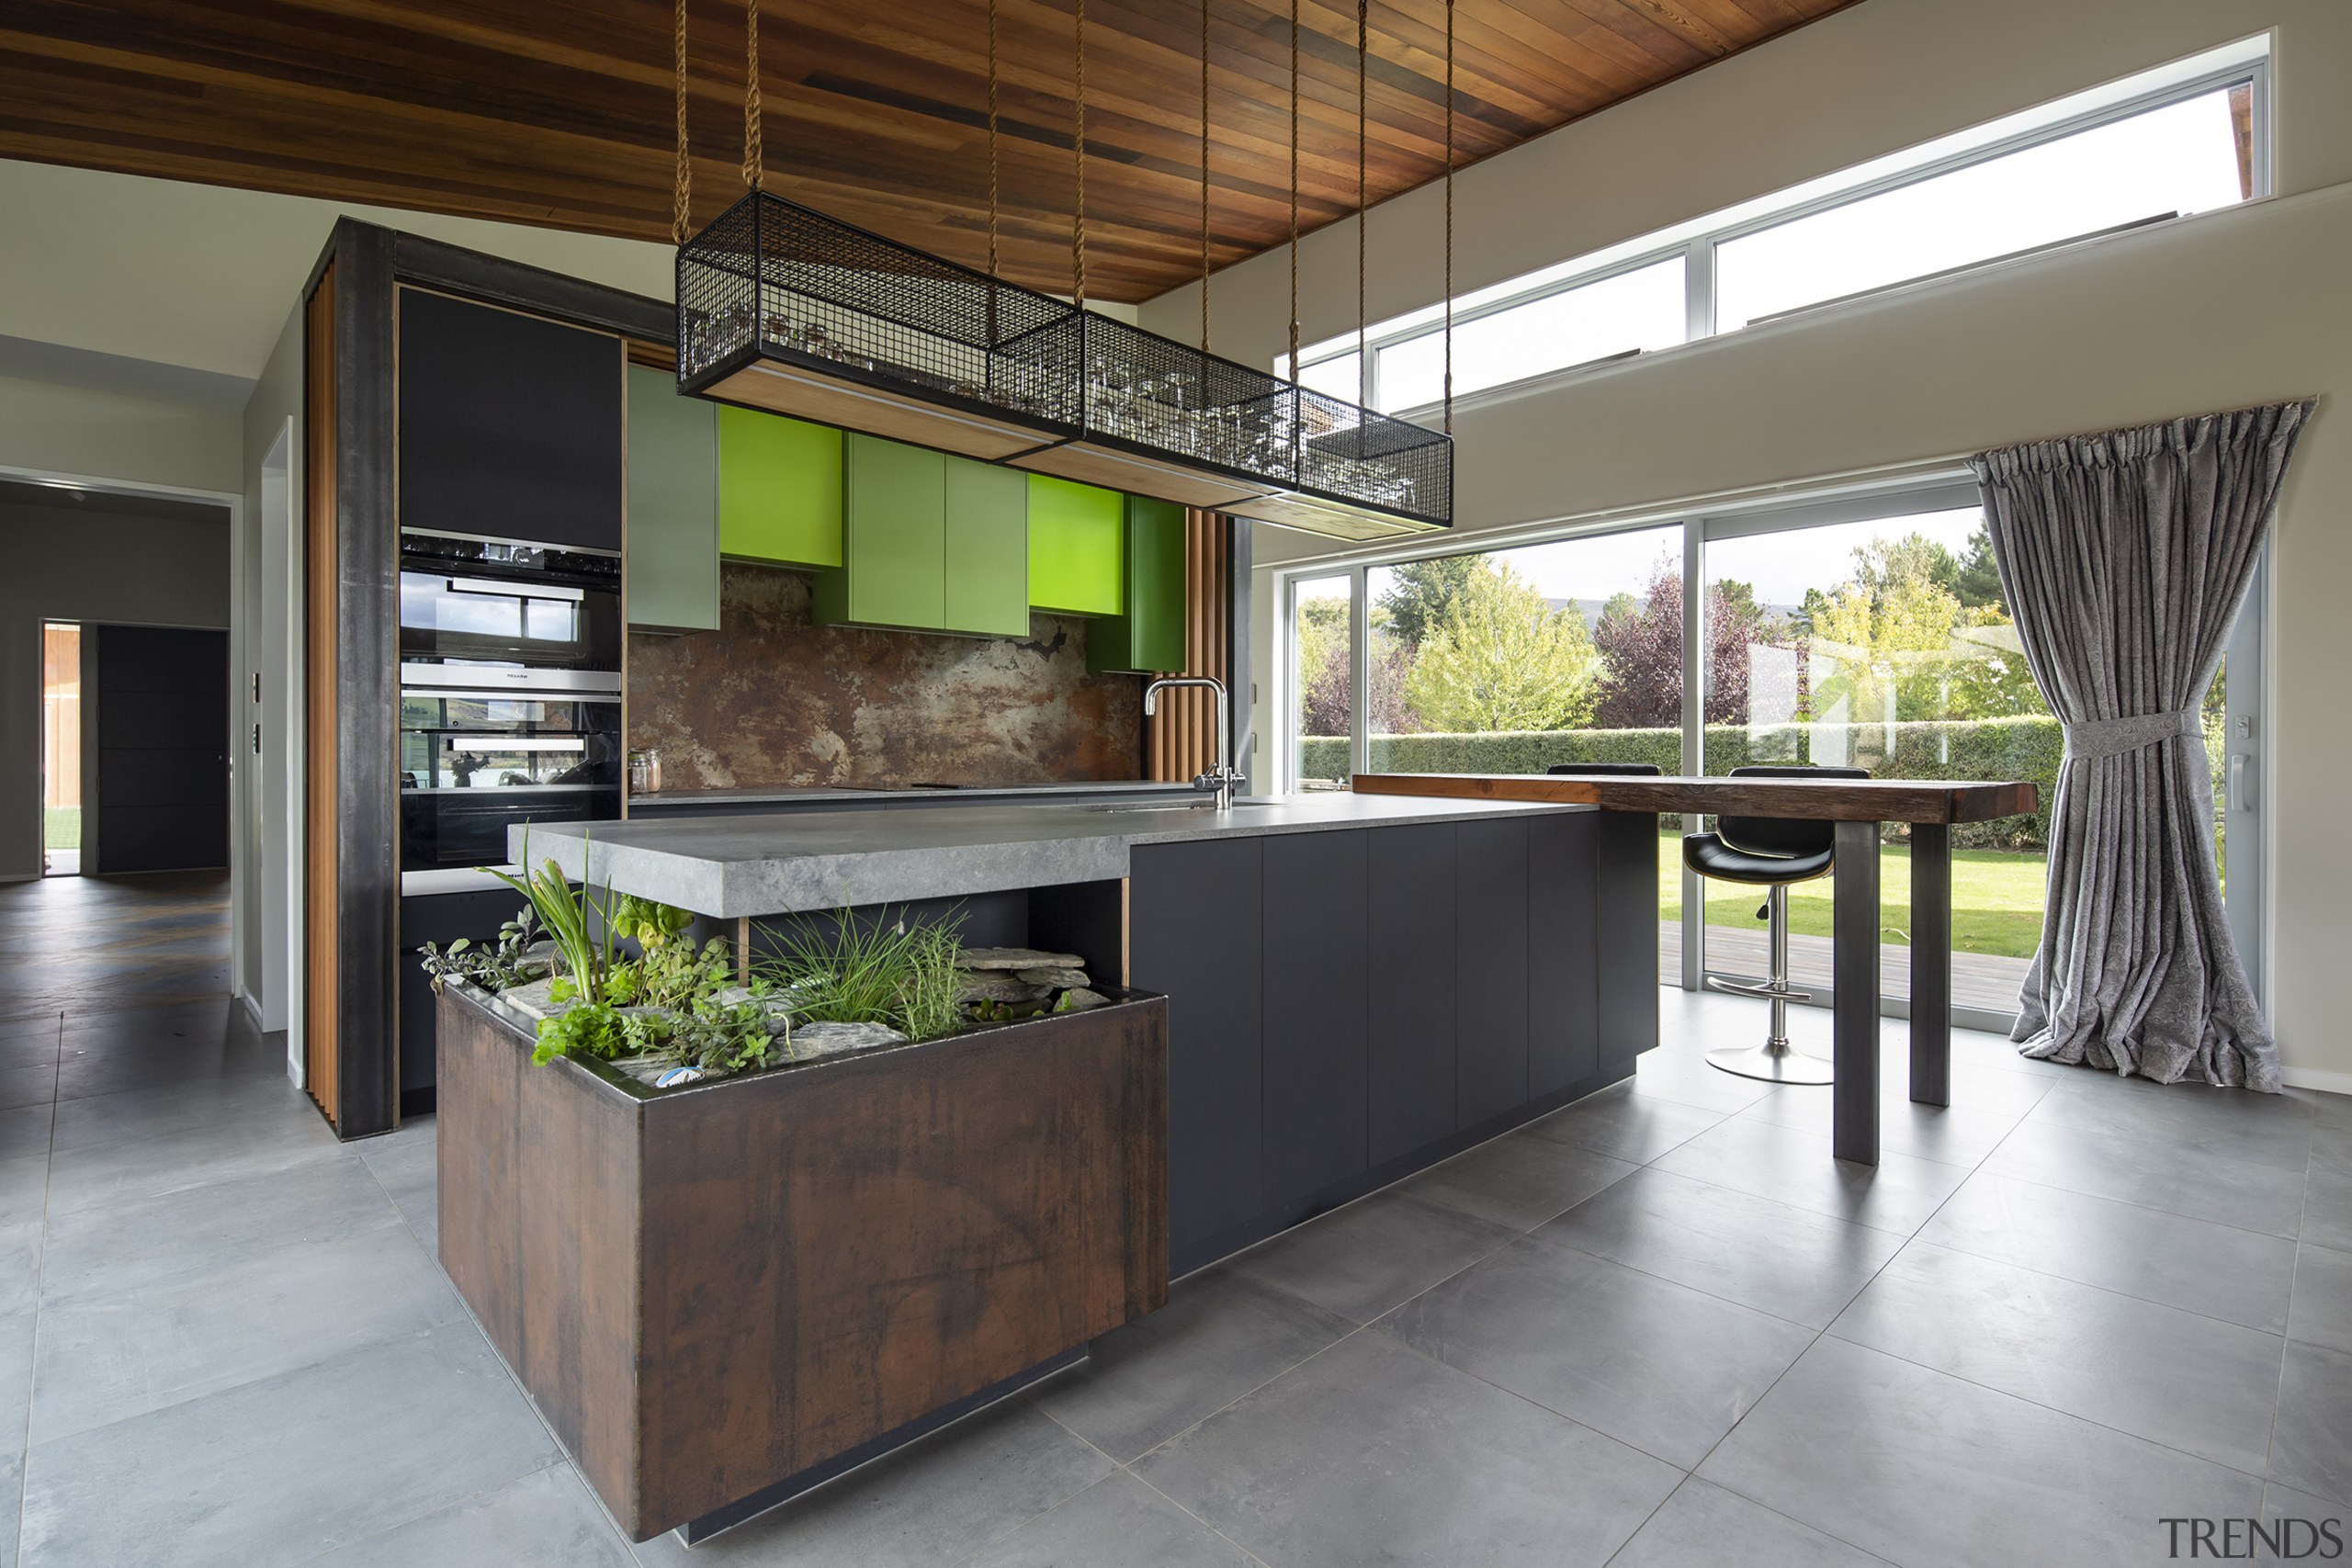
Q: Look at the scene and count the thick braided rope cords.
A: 8